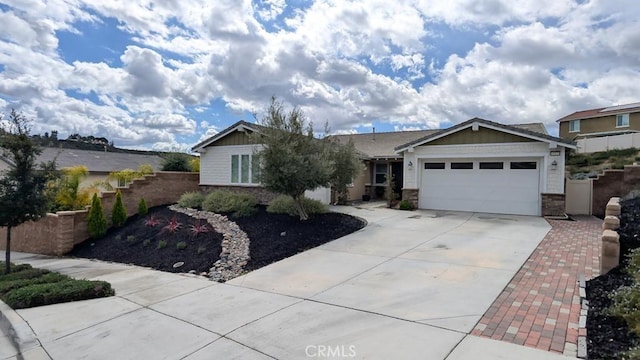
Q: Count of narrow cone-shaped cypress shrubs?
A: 3